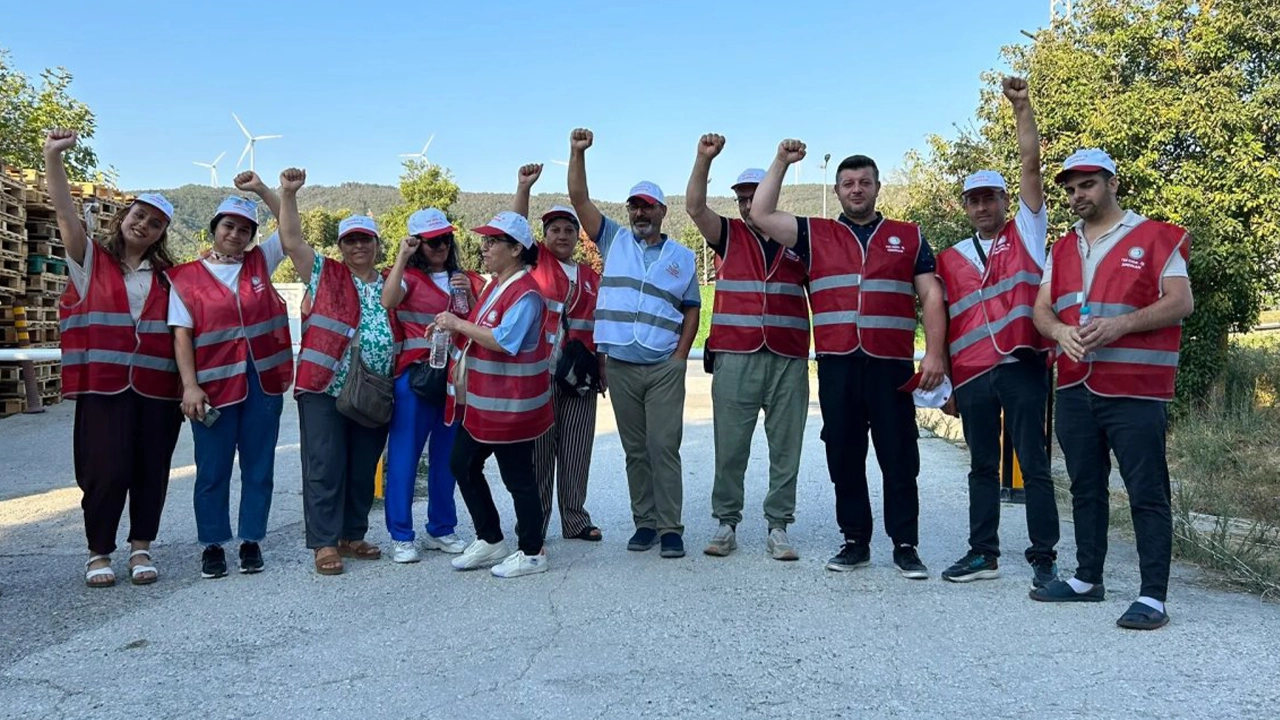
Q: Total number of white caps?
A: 11